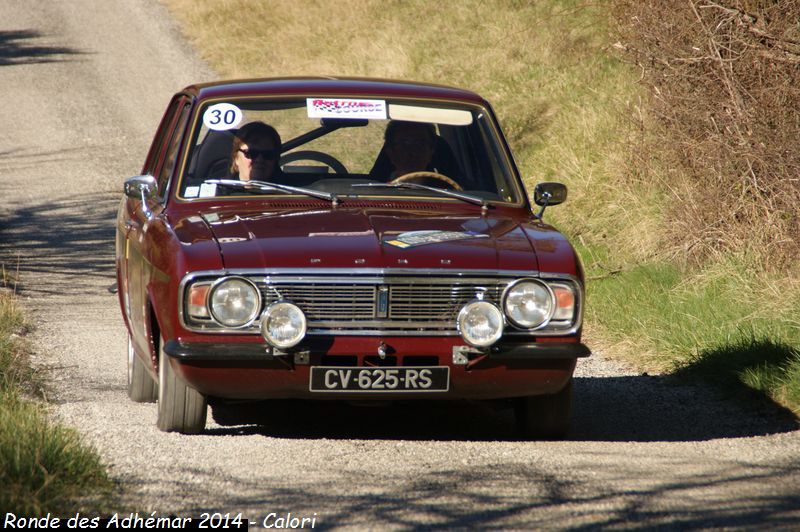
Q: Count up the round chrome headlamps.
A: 4